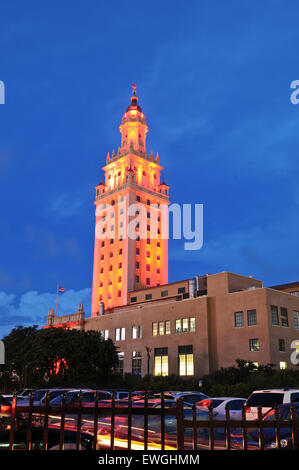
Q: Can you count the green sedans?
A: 0